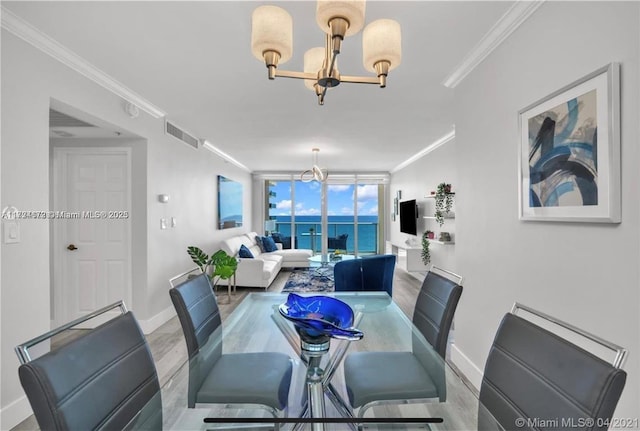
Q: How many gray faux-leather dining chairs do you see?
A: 4